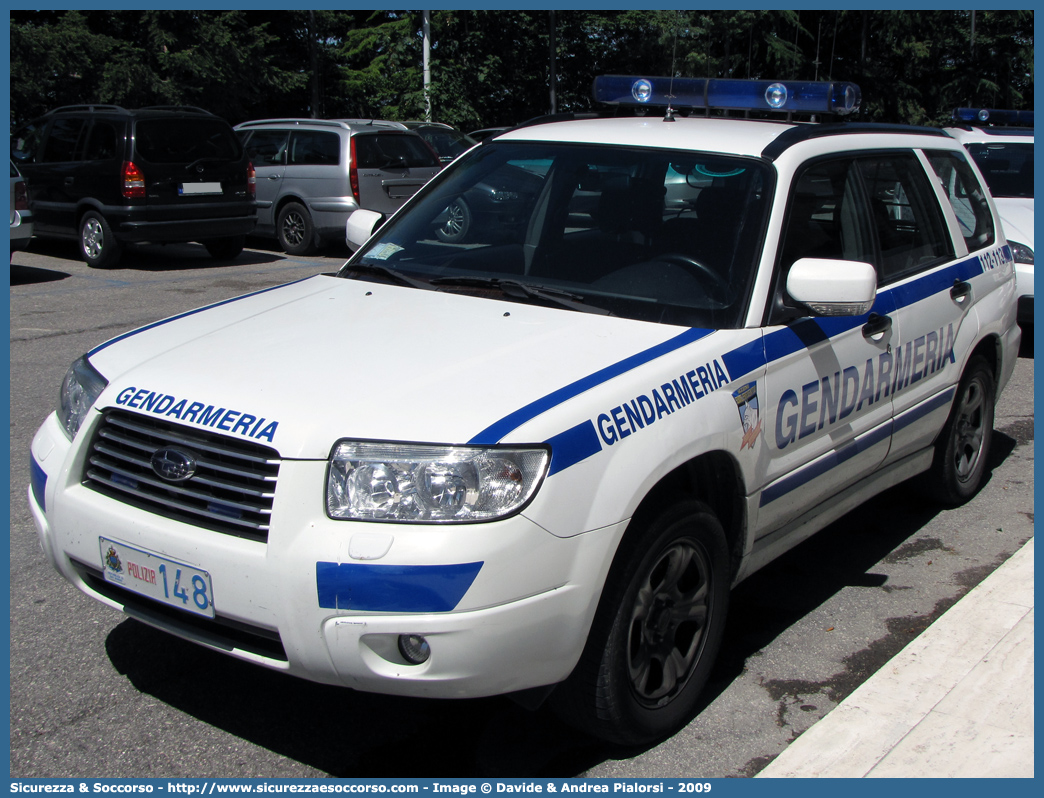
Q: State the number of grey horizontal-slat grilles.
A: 1